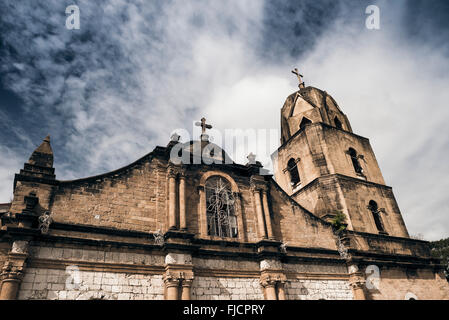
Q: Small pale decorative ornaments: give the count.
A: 4